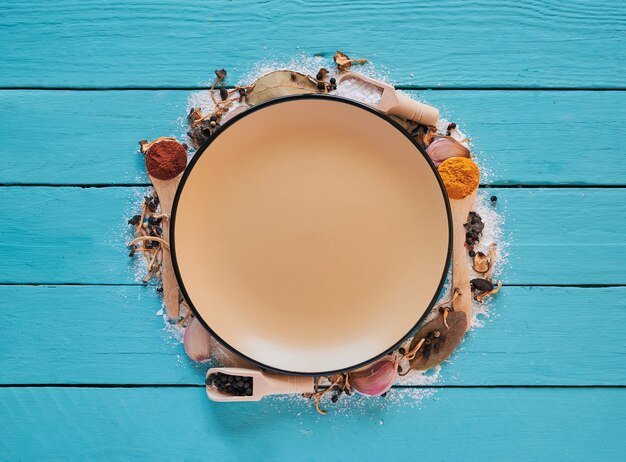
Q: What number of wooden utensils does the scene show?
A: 4